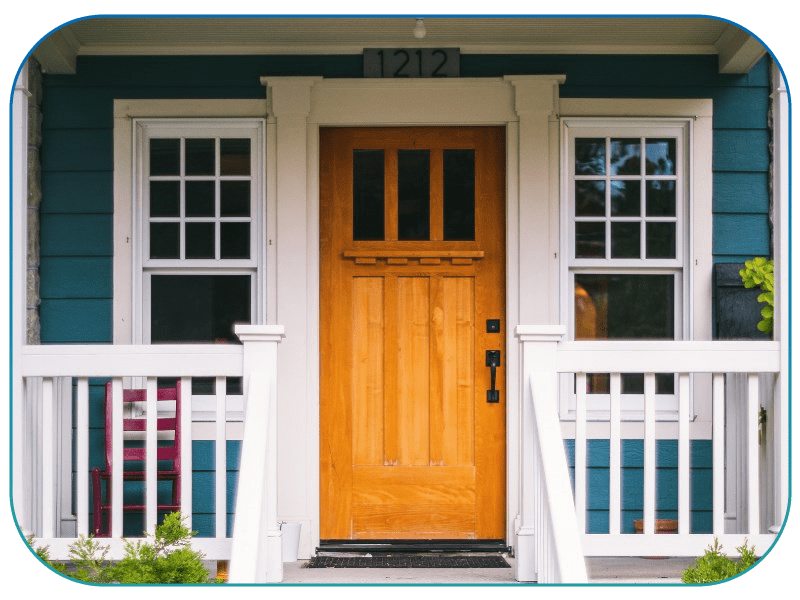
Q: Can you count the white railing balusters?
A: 12